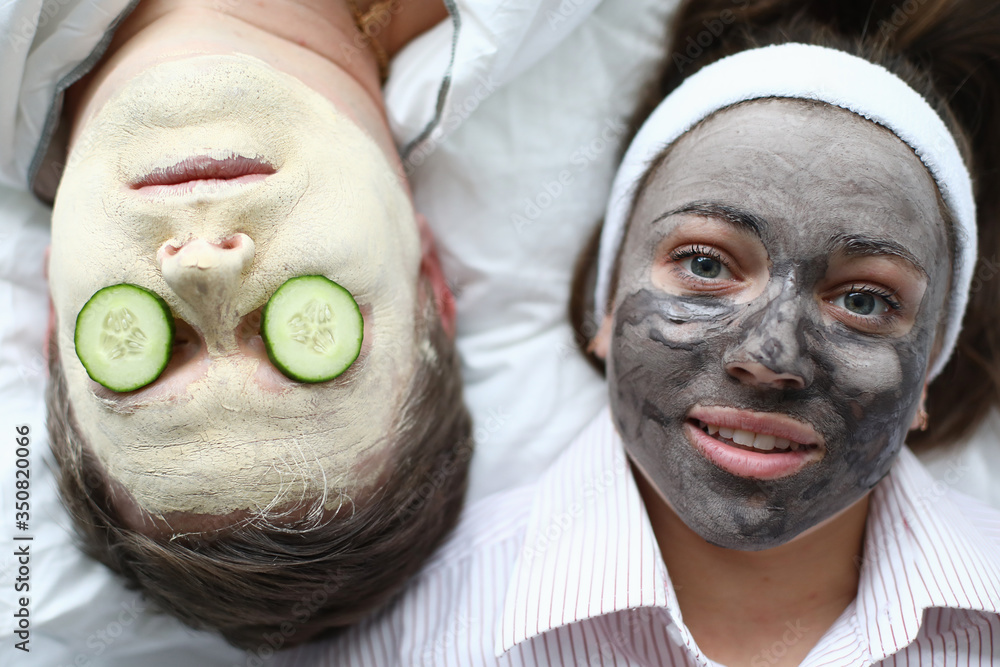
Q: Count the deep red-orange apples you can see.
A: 0